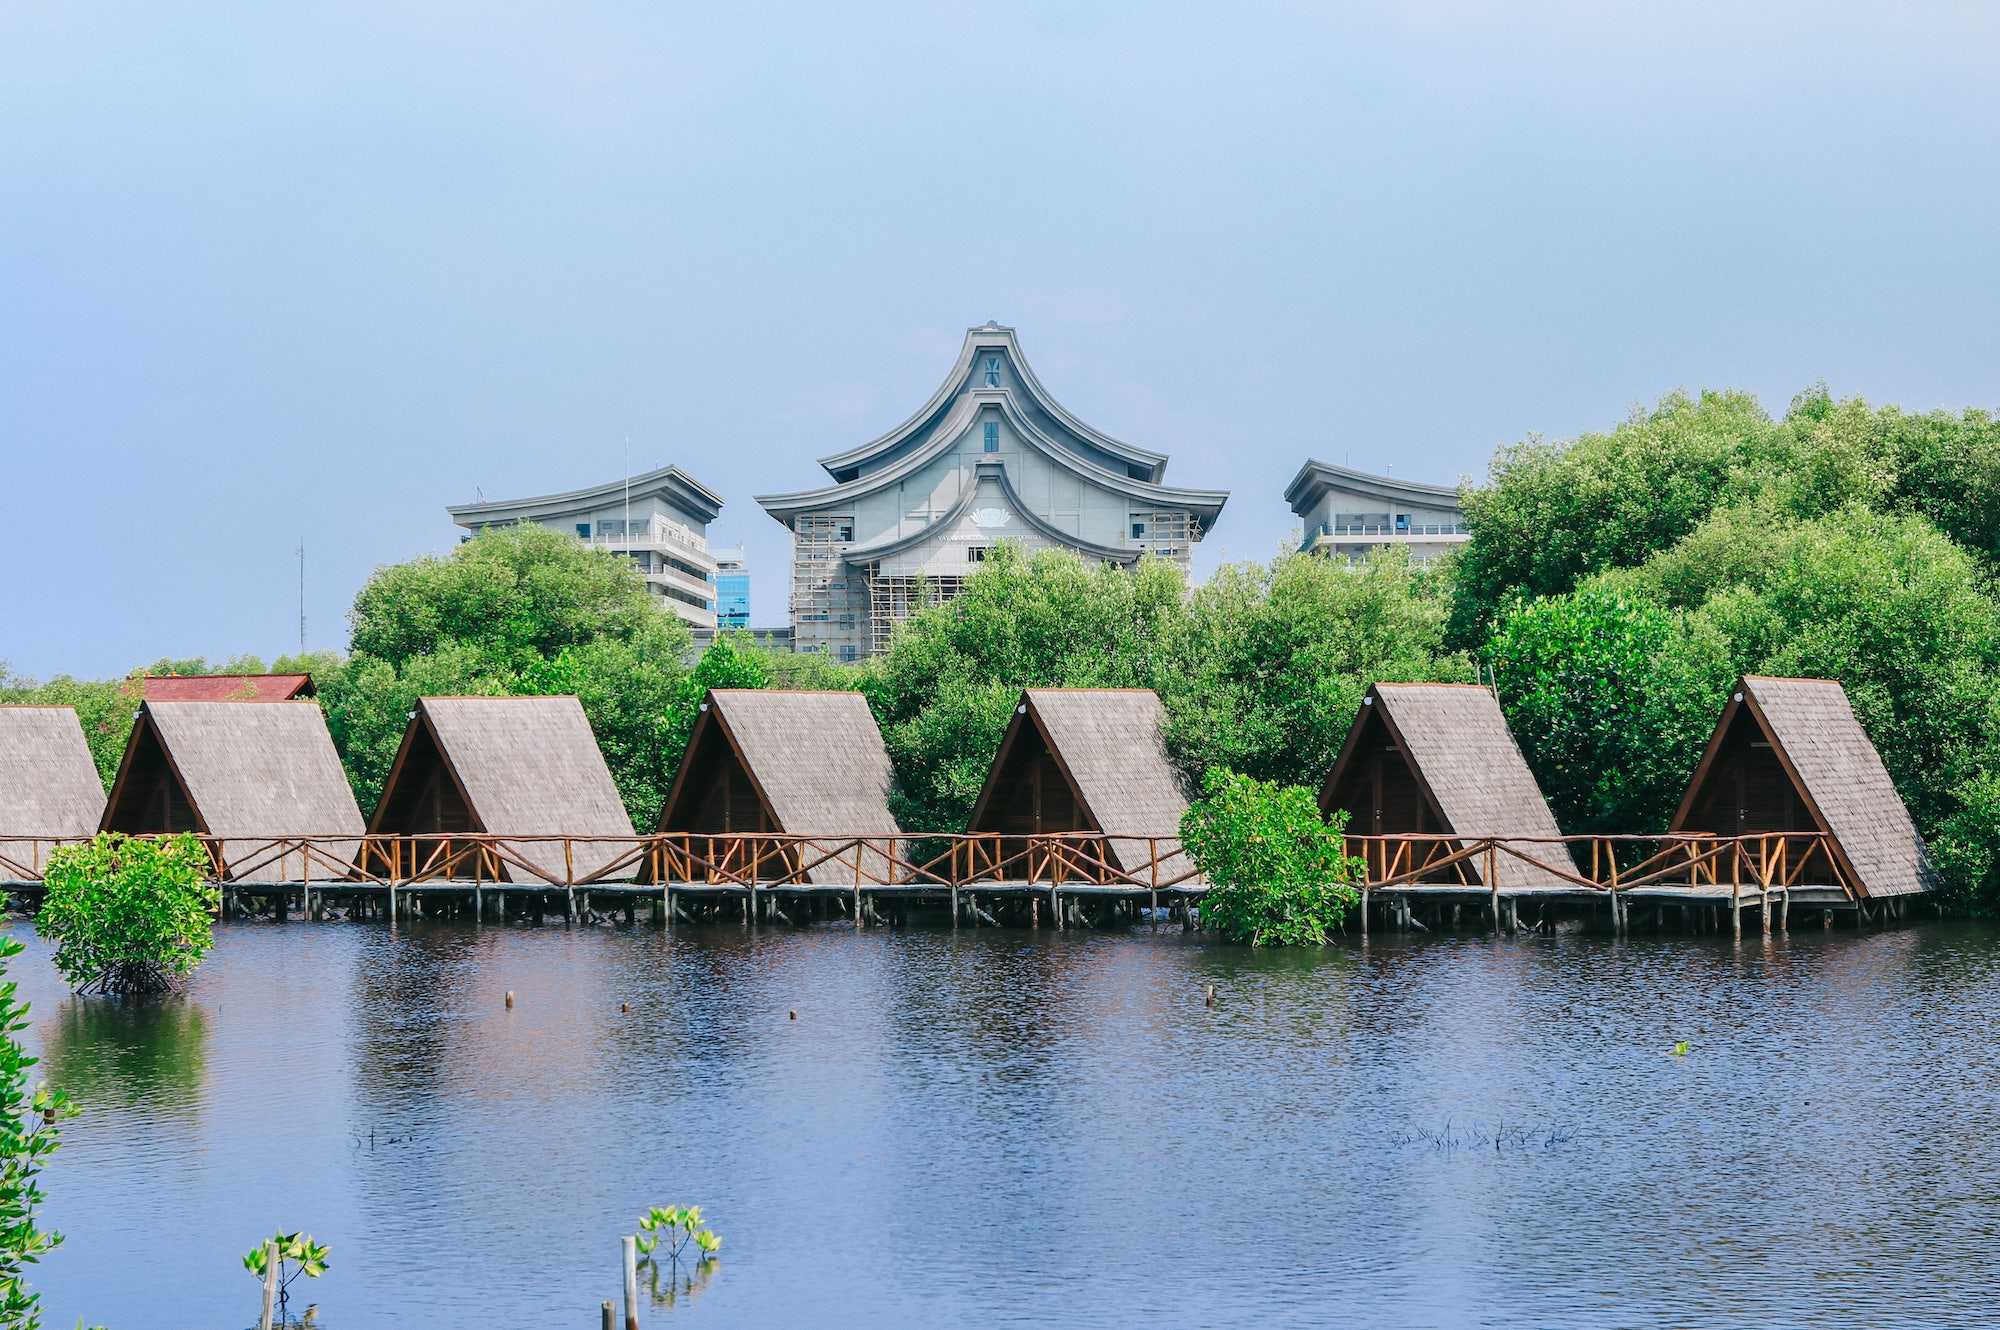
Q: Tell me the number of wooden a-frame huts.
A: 7